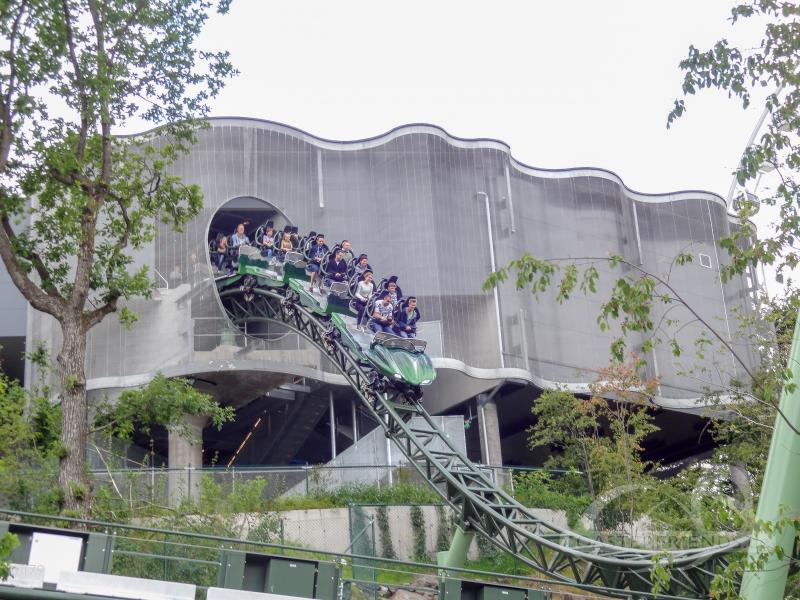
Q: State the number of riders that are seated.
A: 12